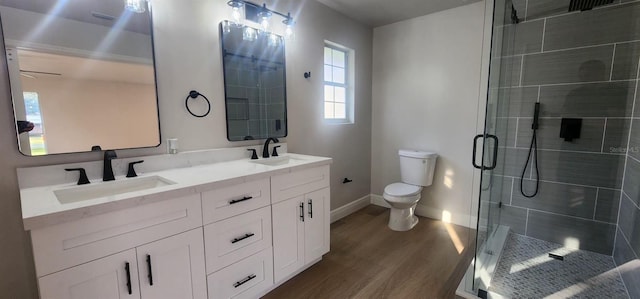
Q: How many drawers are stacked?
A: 3